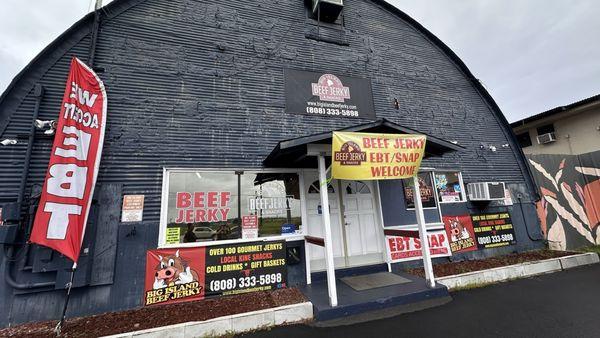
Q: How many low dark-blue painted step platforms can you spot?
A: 1